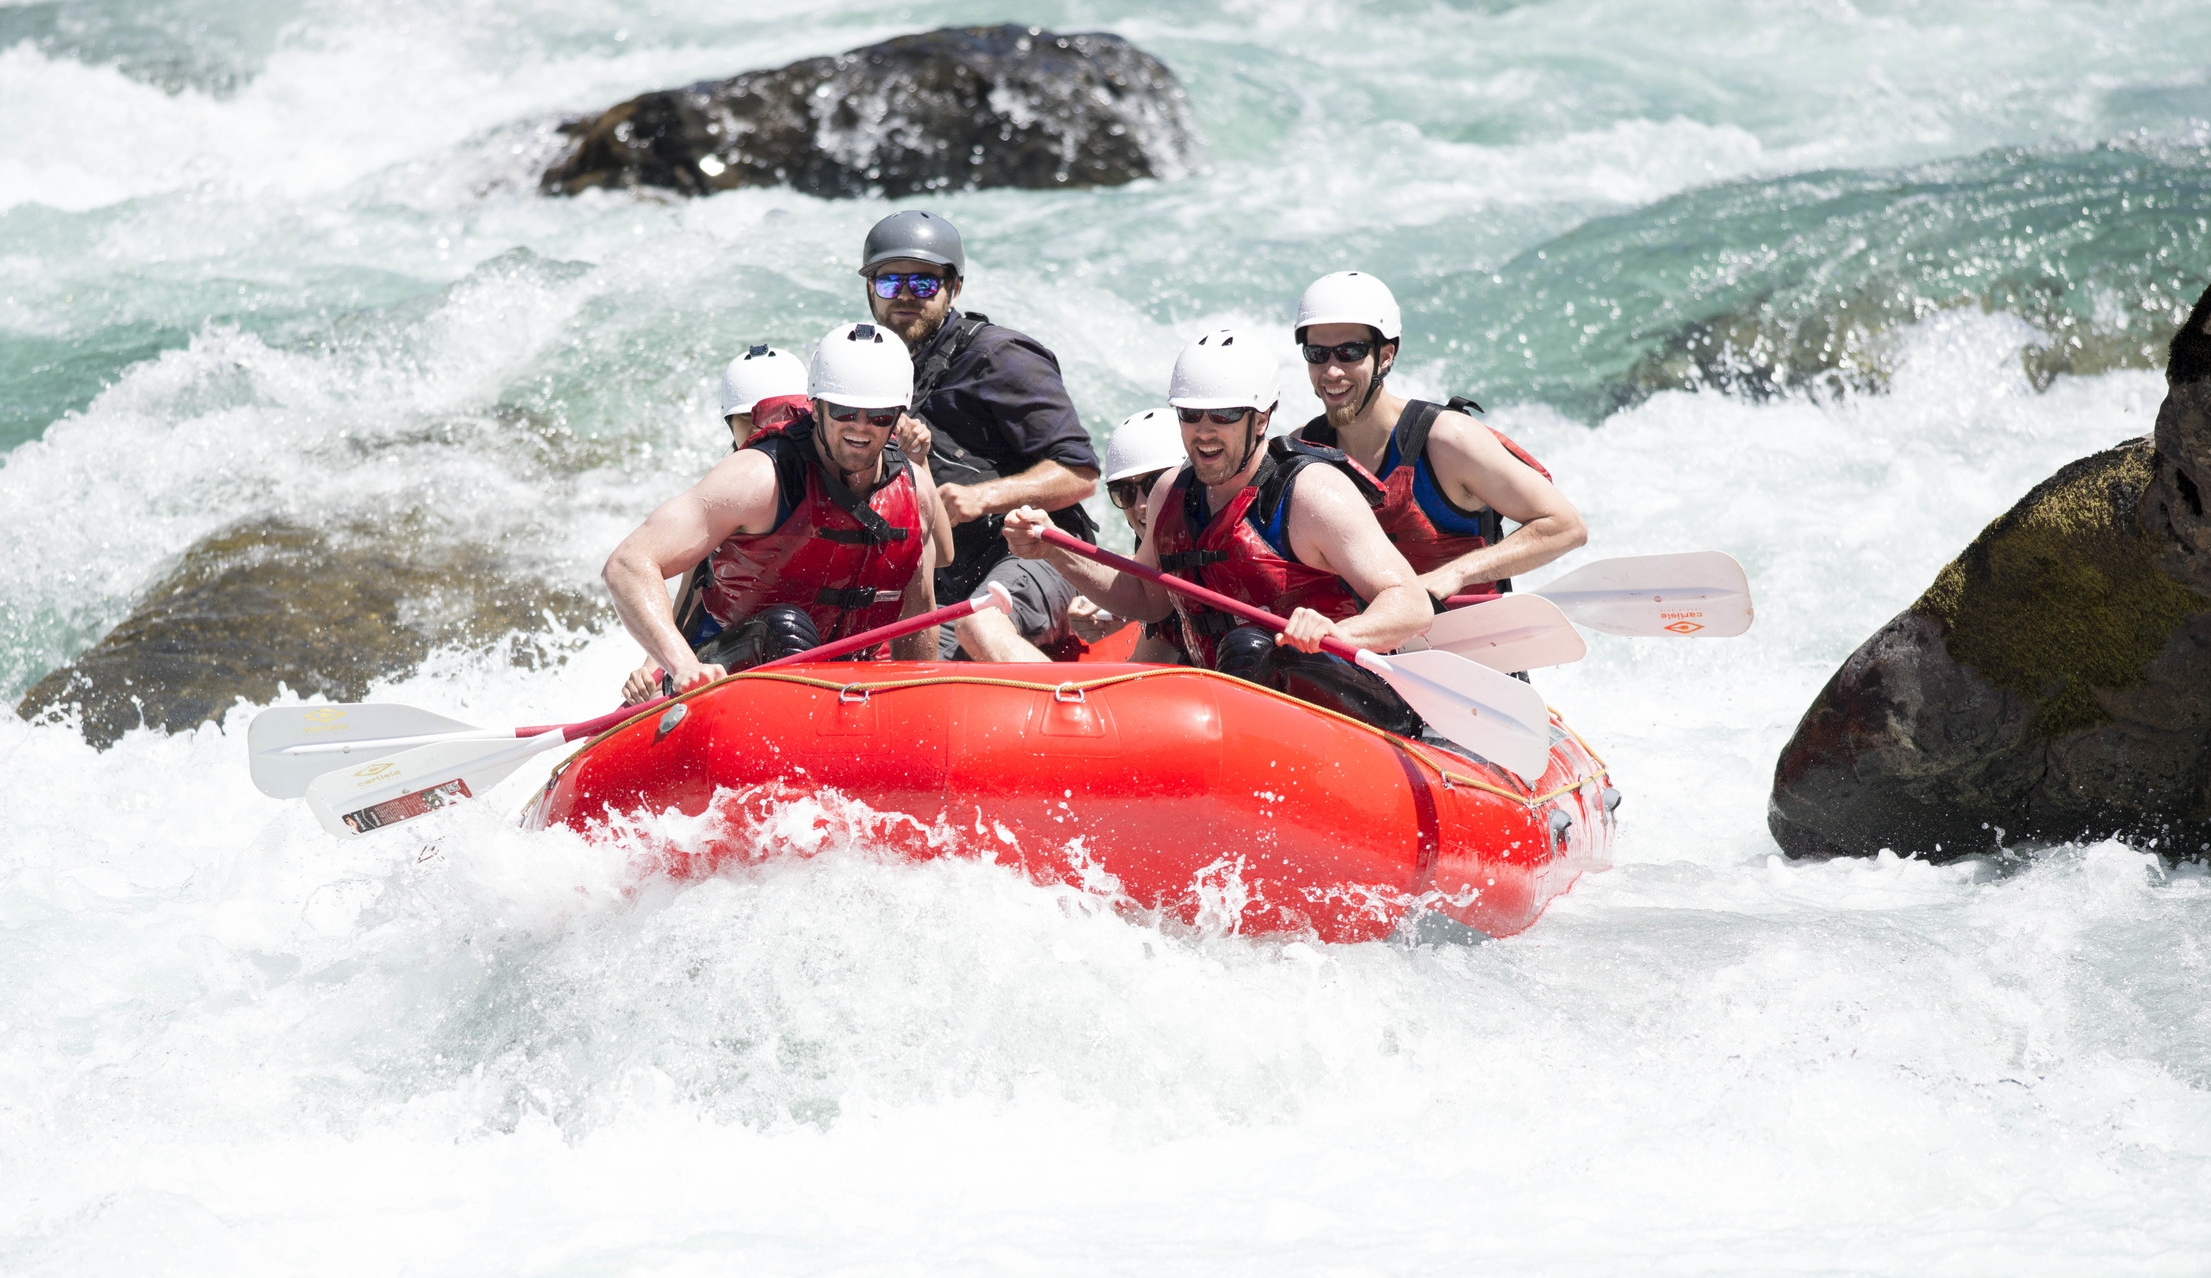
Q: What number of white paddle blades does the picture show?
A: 5